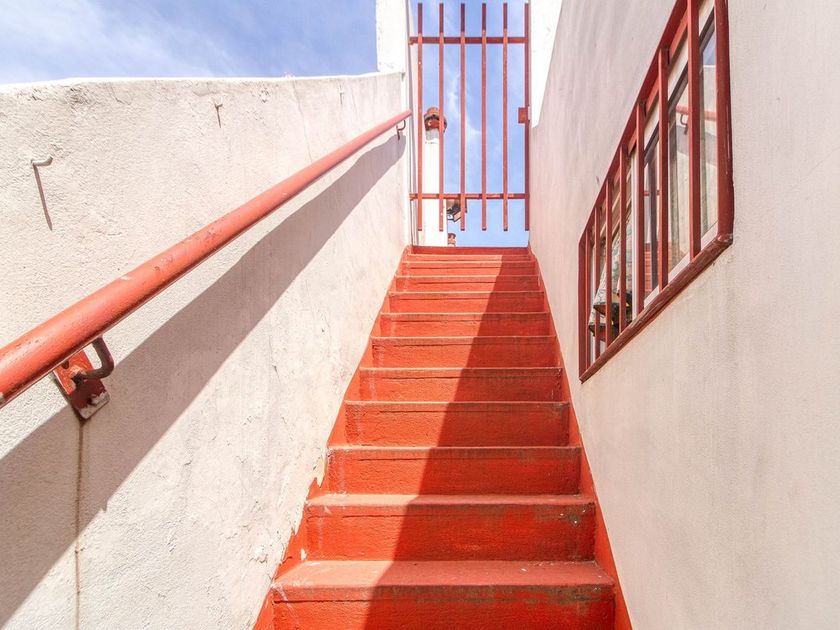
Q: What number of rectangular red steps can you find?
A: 12